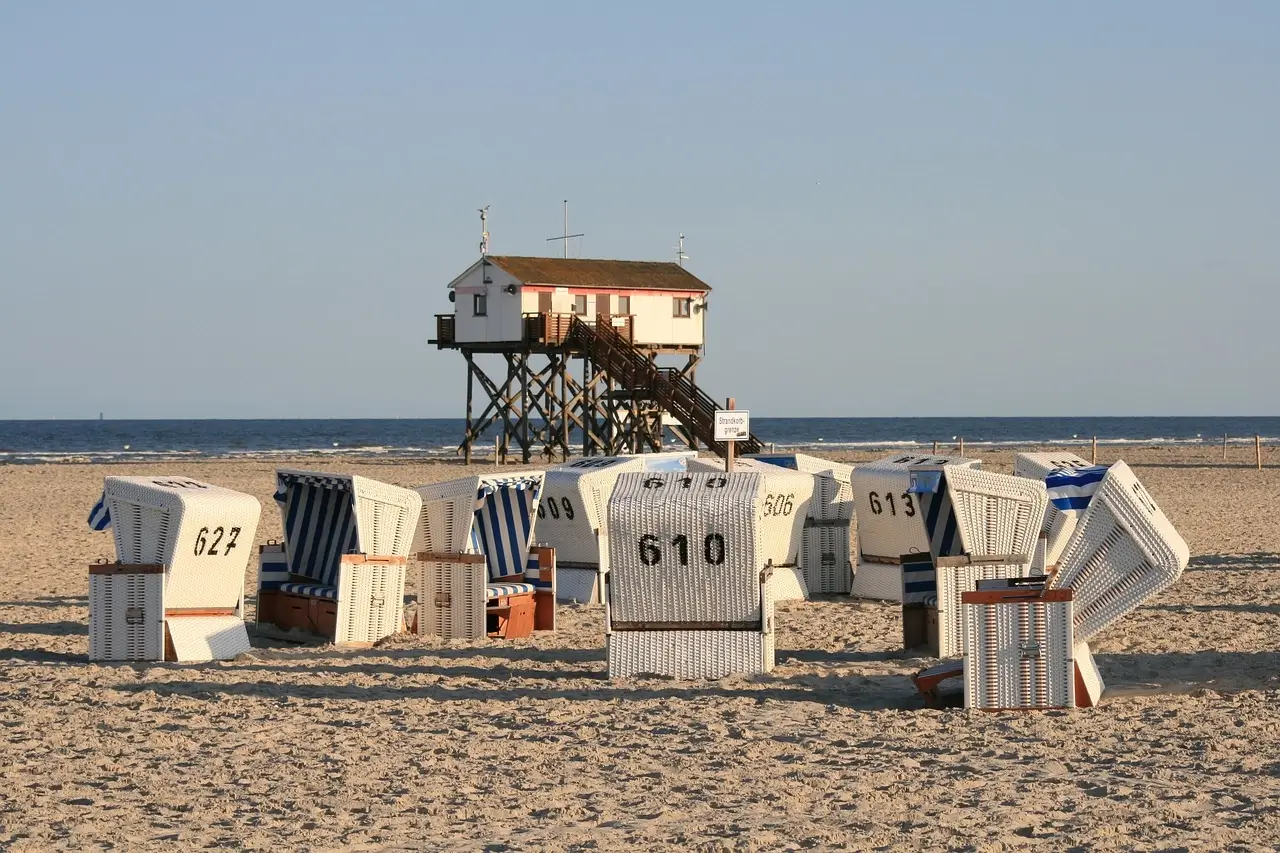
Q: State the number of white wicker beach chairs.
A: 12